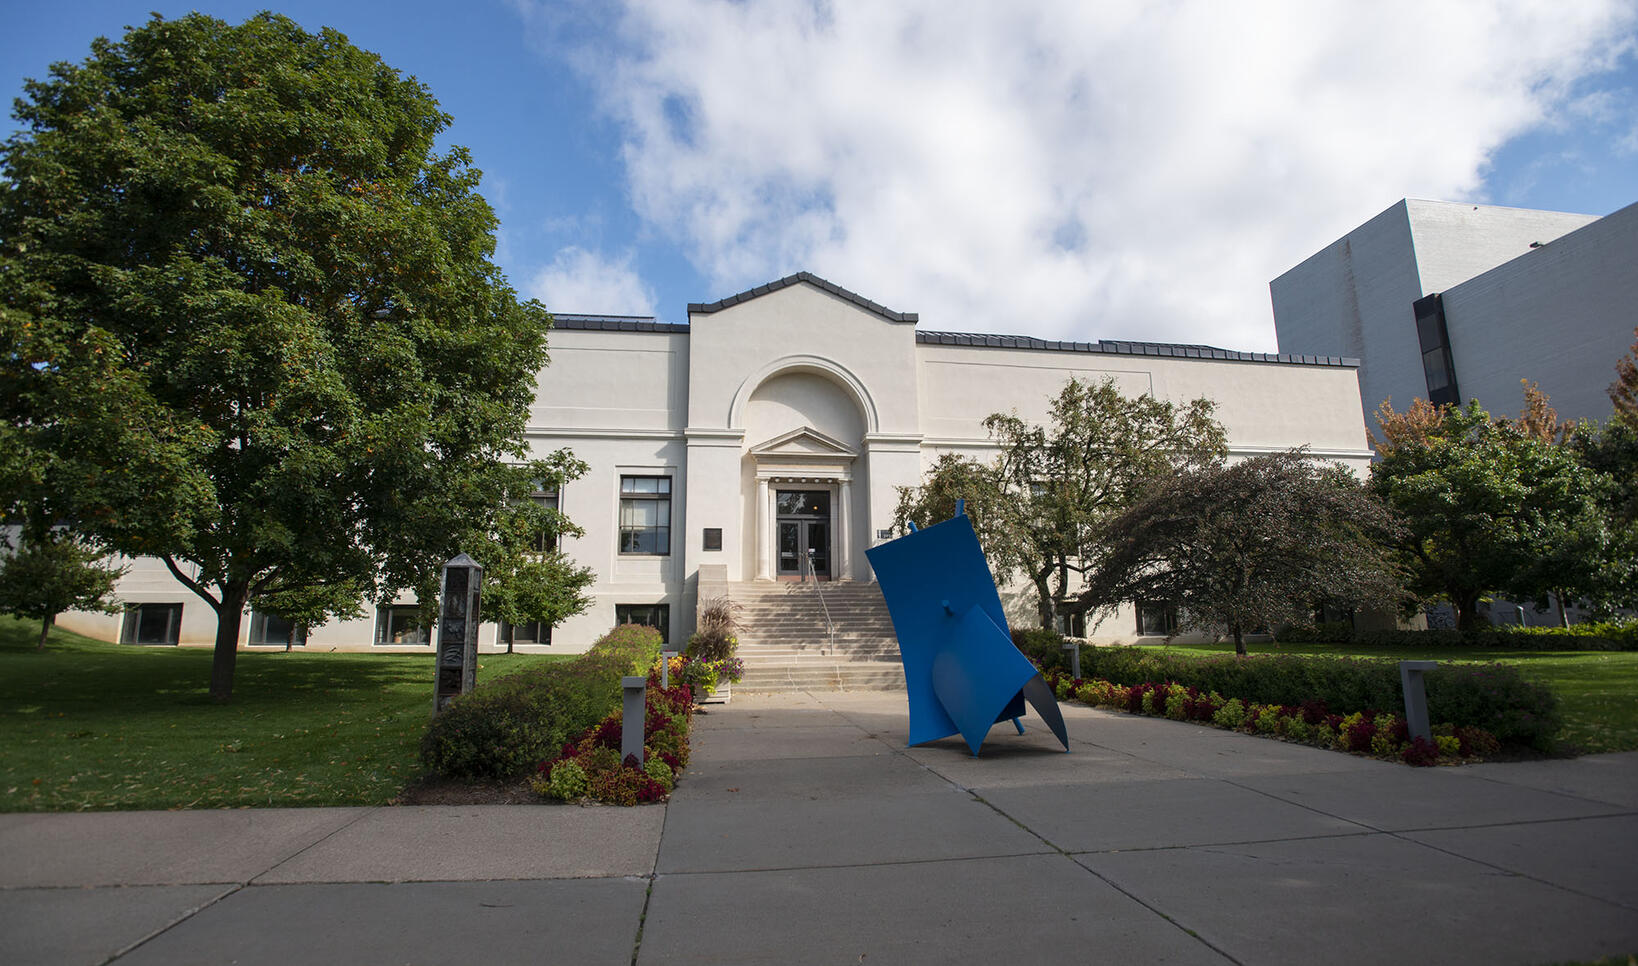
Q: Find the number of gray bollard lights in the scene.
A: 4